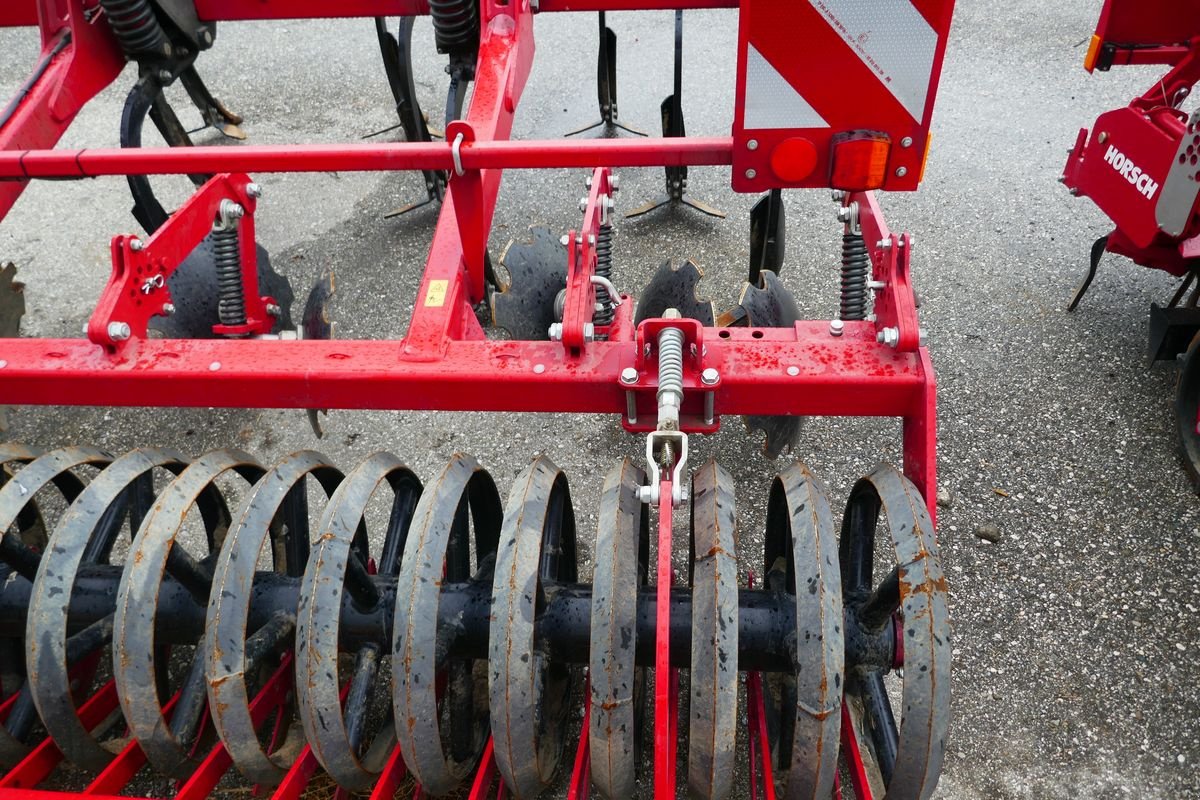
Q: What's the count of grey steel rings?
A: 12